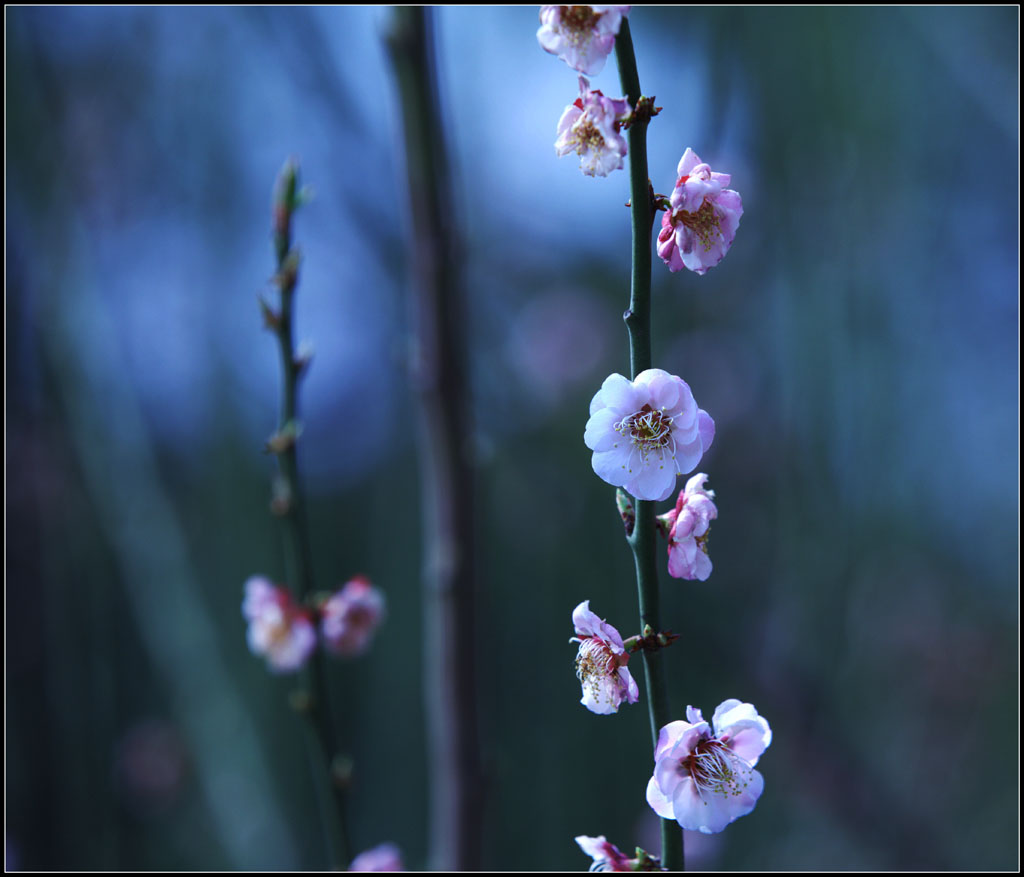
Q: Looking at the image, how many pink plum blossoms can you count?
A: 11